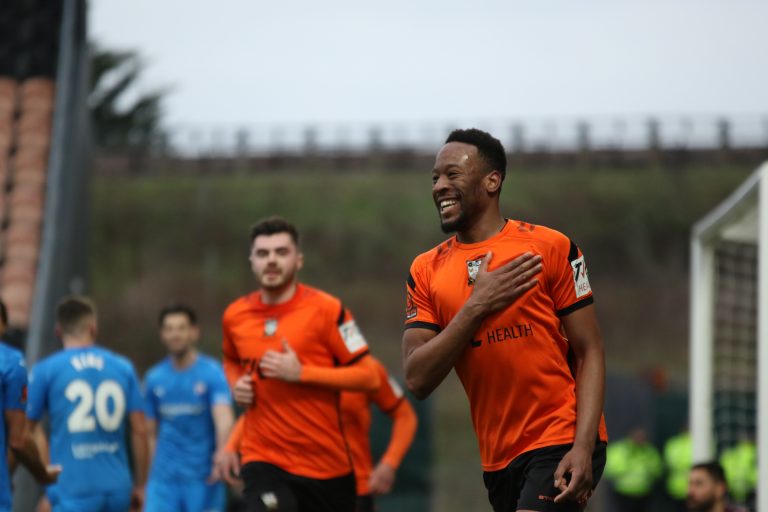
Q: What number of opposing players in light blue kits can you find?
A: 3